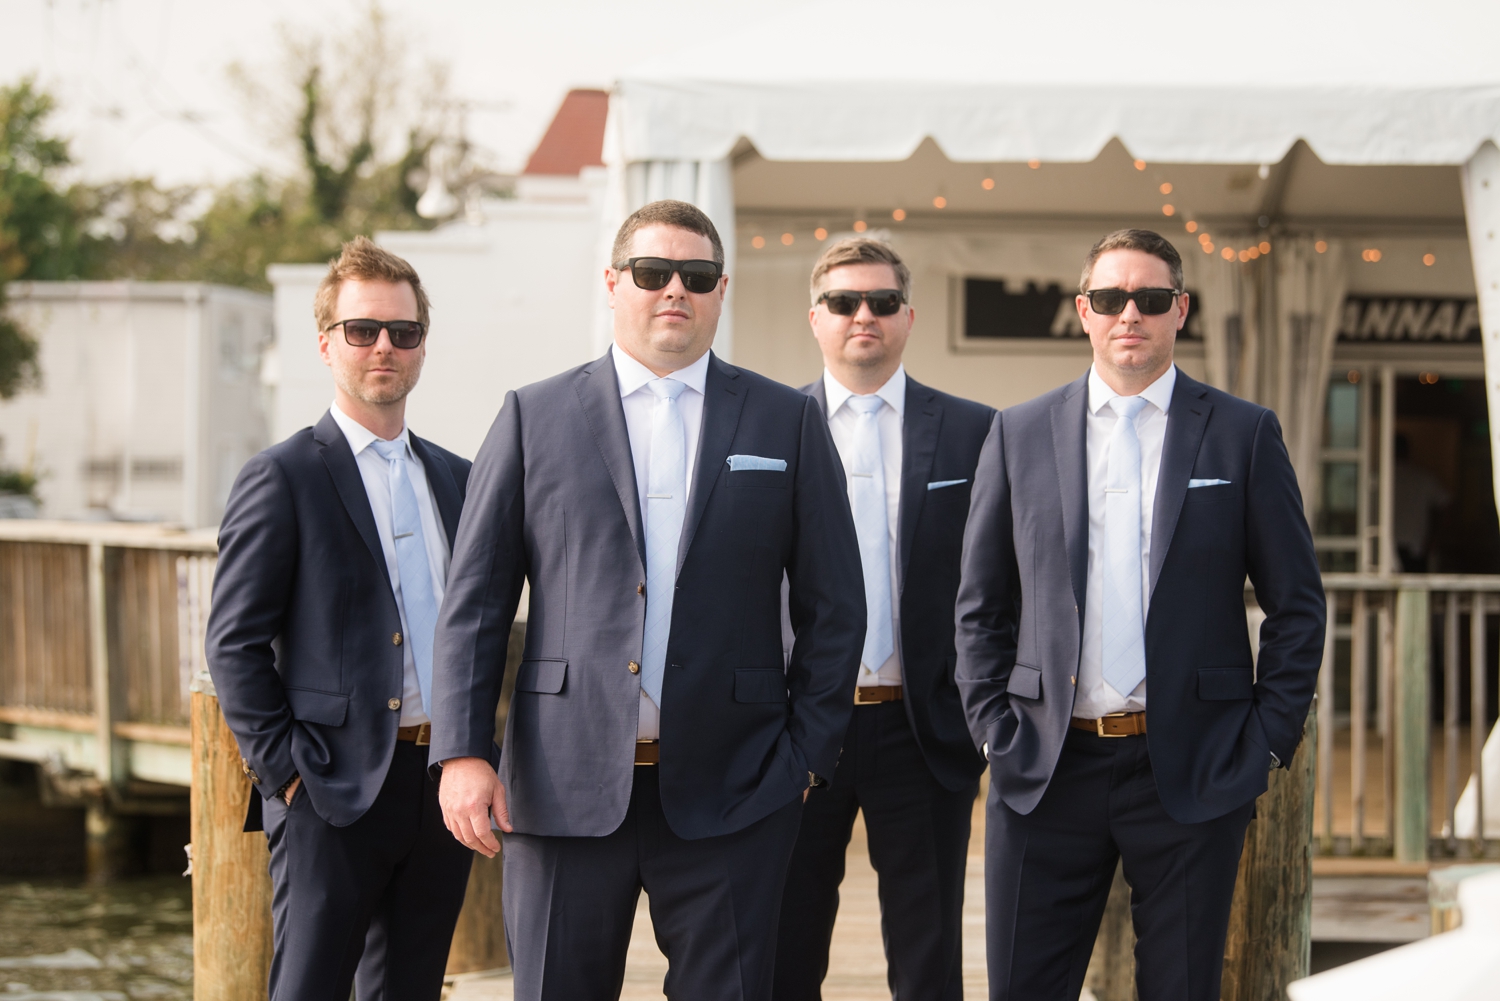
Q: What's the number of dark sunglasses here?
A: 4